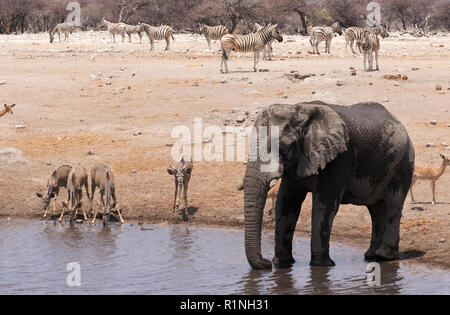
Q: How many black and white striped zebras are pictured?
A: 10